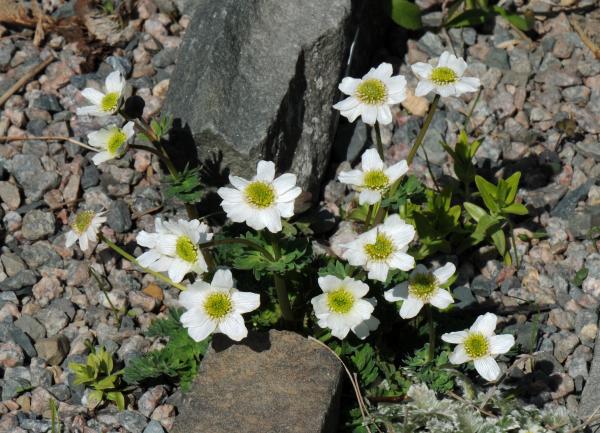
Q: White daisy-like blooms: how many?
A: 13